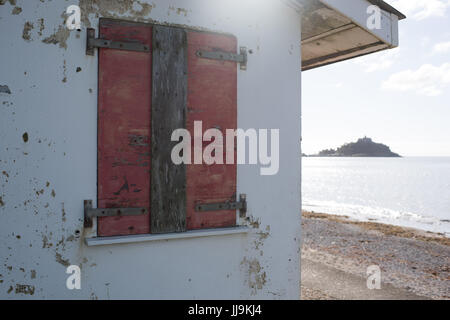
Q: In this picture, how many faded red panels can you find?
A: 2